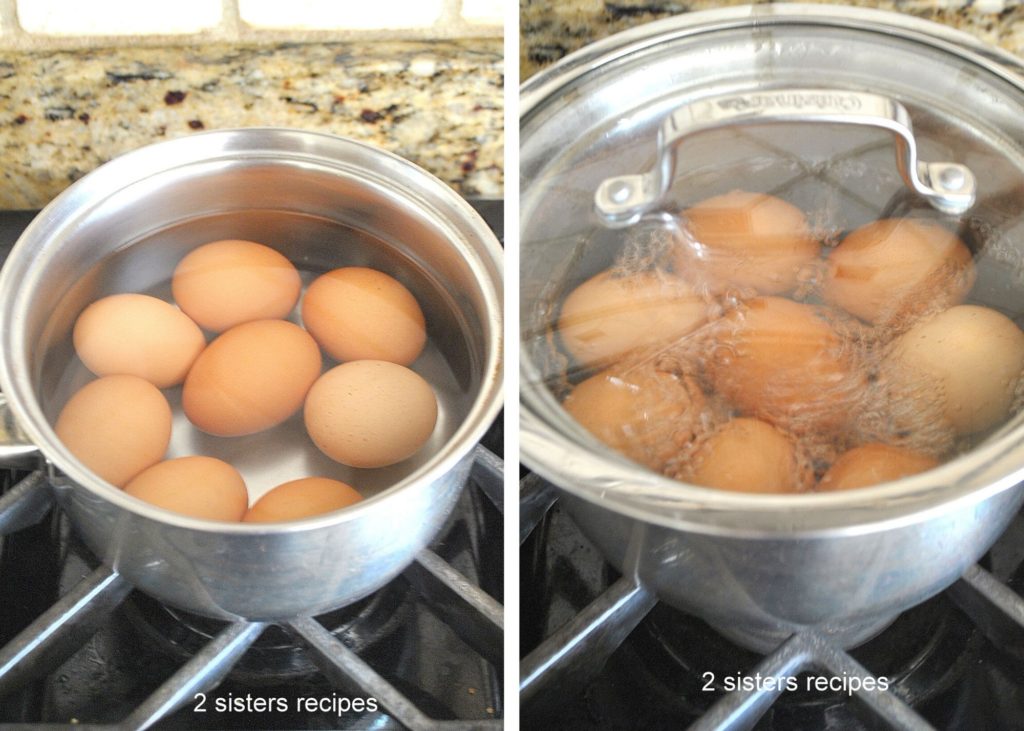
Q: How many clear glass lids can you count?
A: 1